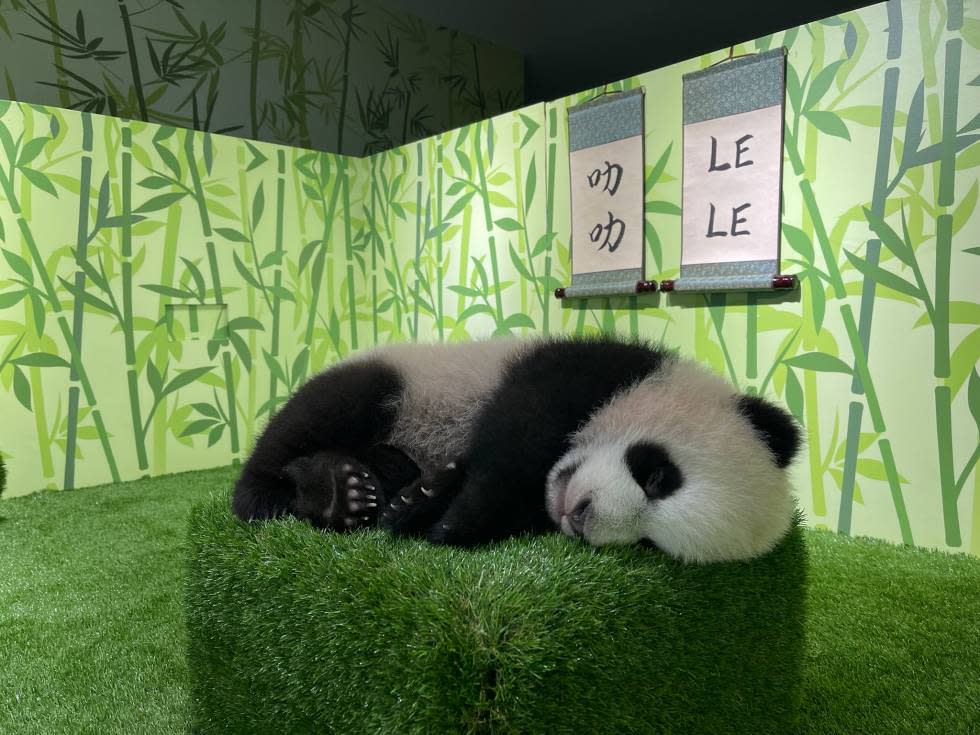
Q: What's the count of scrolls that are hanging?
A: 2